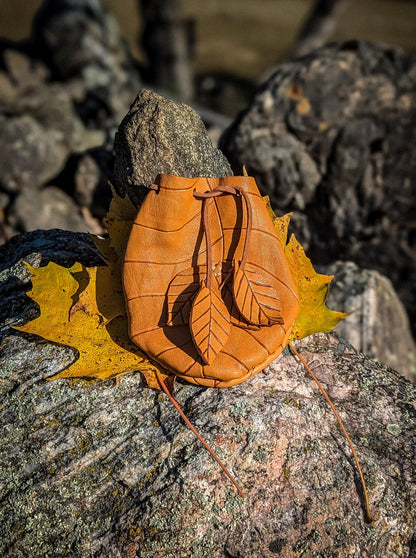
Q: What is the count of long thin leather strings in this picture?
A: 2